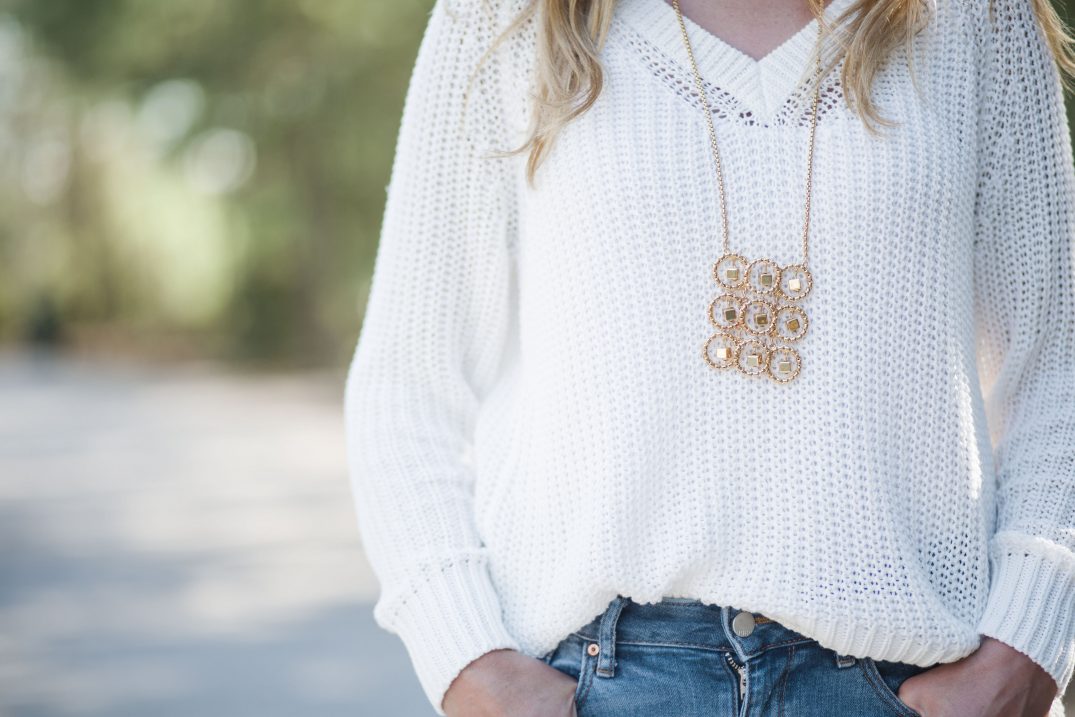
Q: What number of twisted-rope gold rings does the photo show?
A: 9